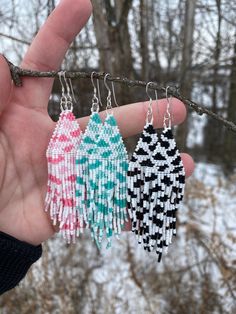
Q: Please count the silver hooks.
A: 6